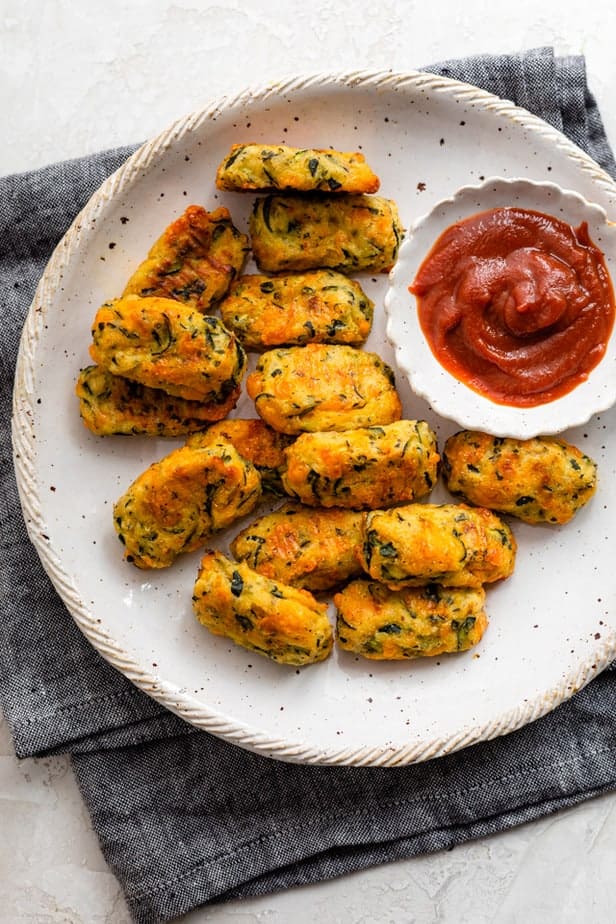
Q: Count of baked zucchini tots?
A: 15